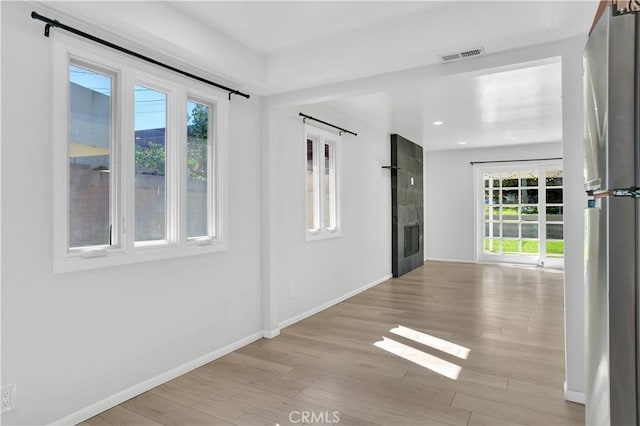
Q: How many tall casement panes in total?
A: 5